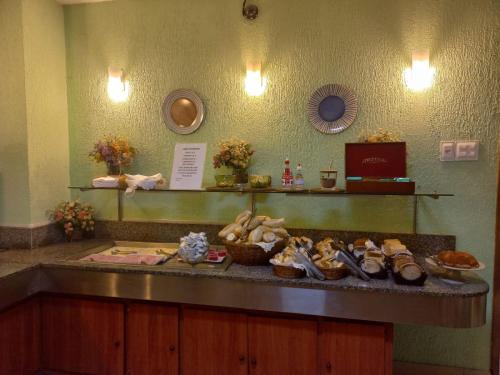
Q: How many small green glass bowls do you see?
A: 2